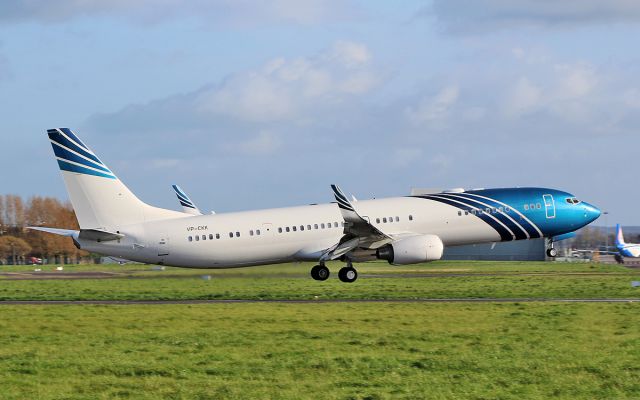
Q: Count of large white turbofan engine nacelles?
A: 1